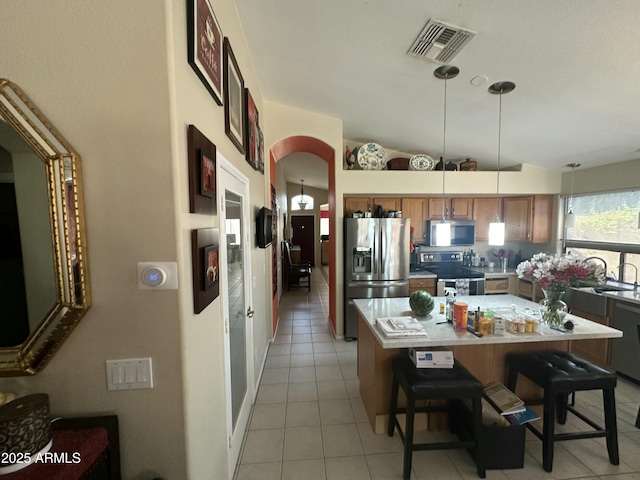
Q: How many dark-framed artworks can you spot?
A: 6